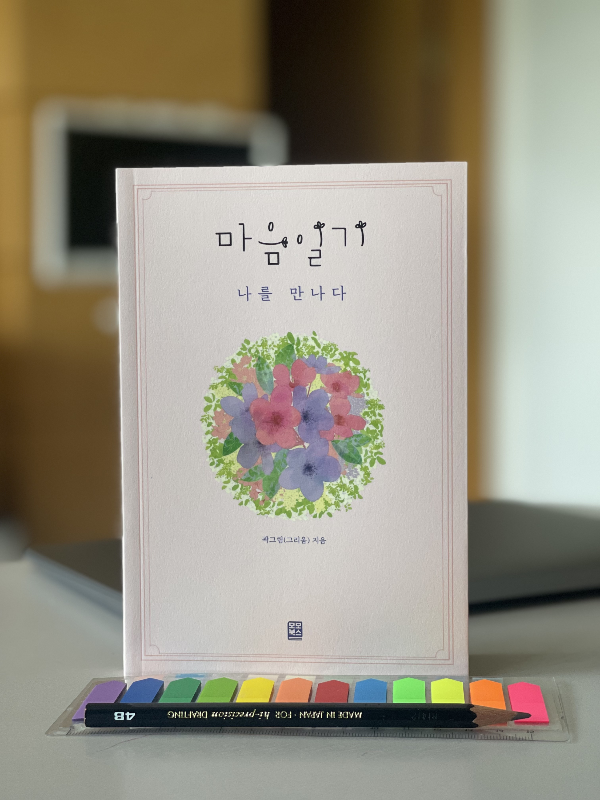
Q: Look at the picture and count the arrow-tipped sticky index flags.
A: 12